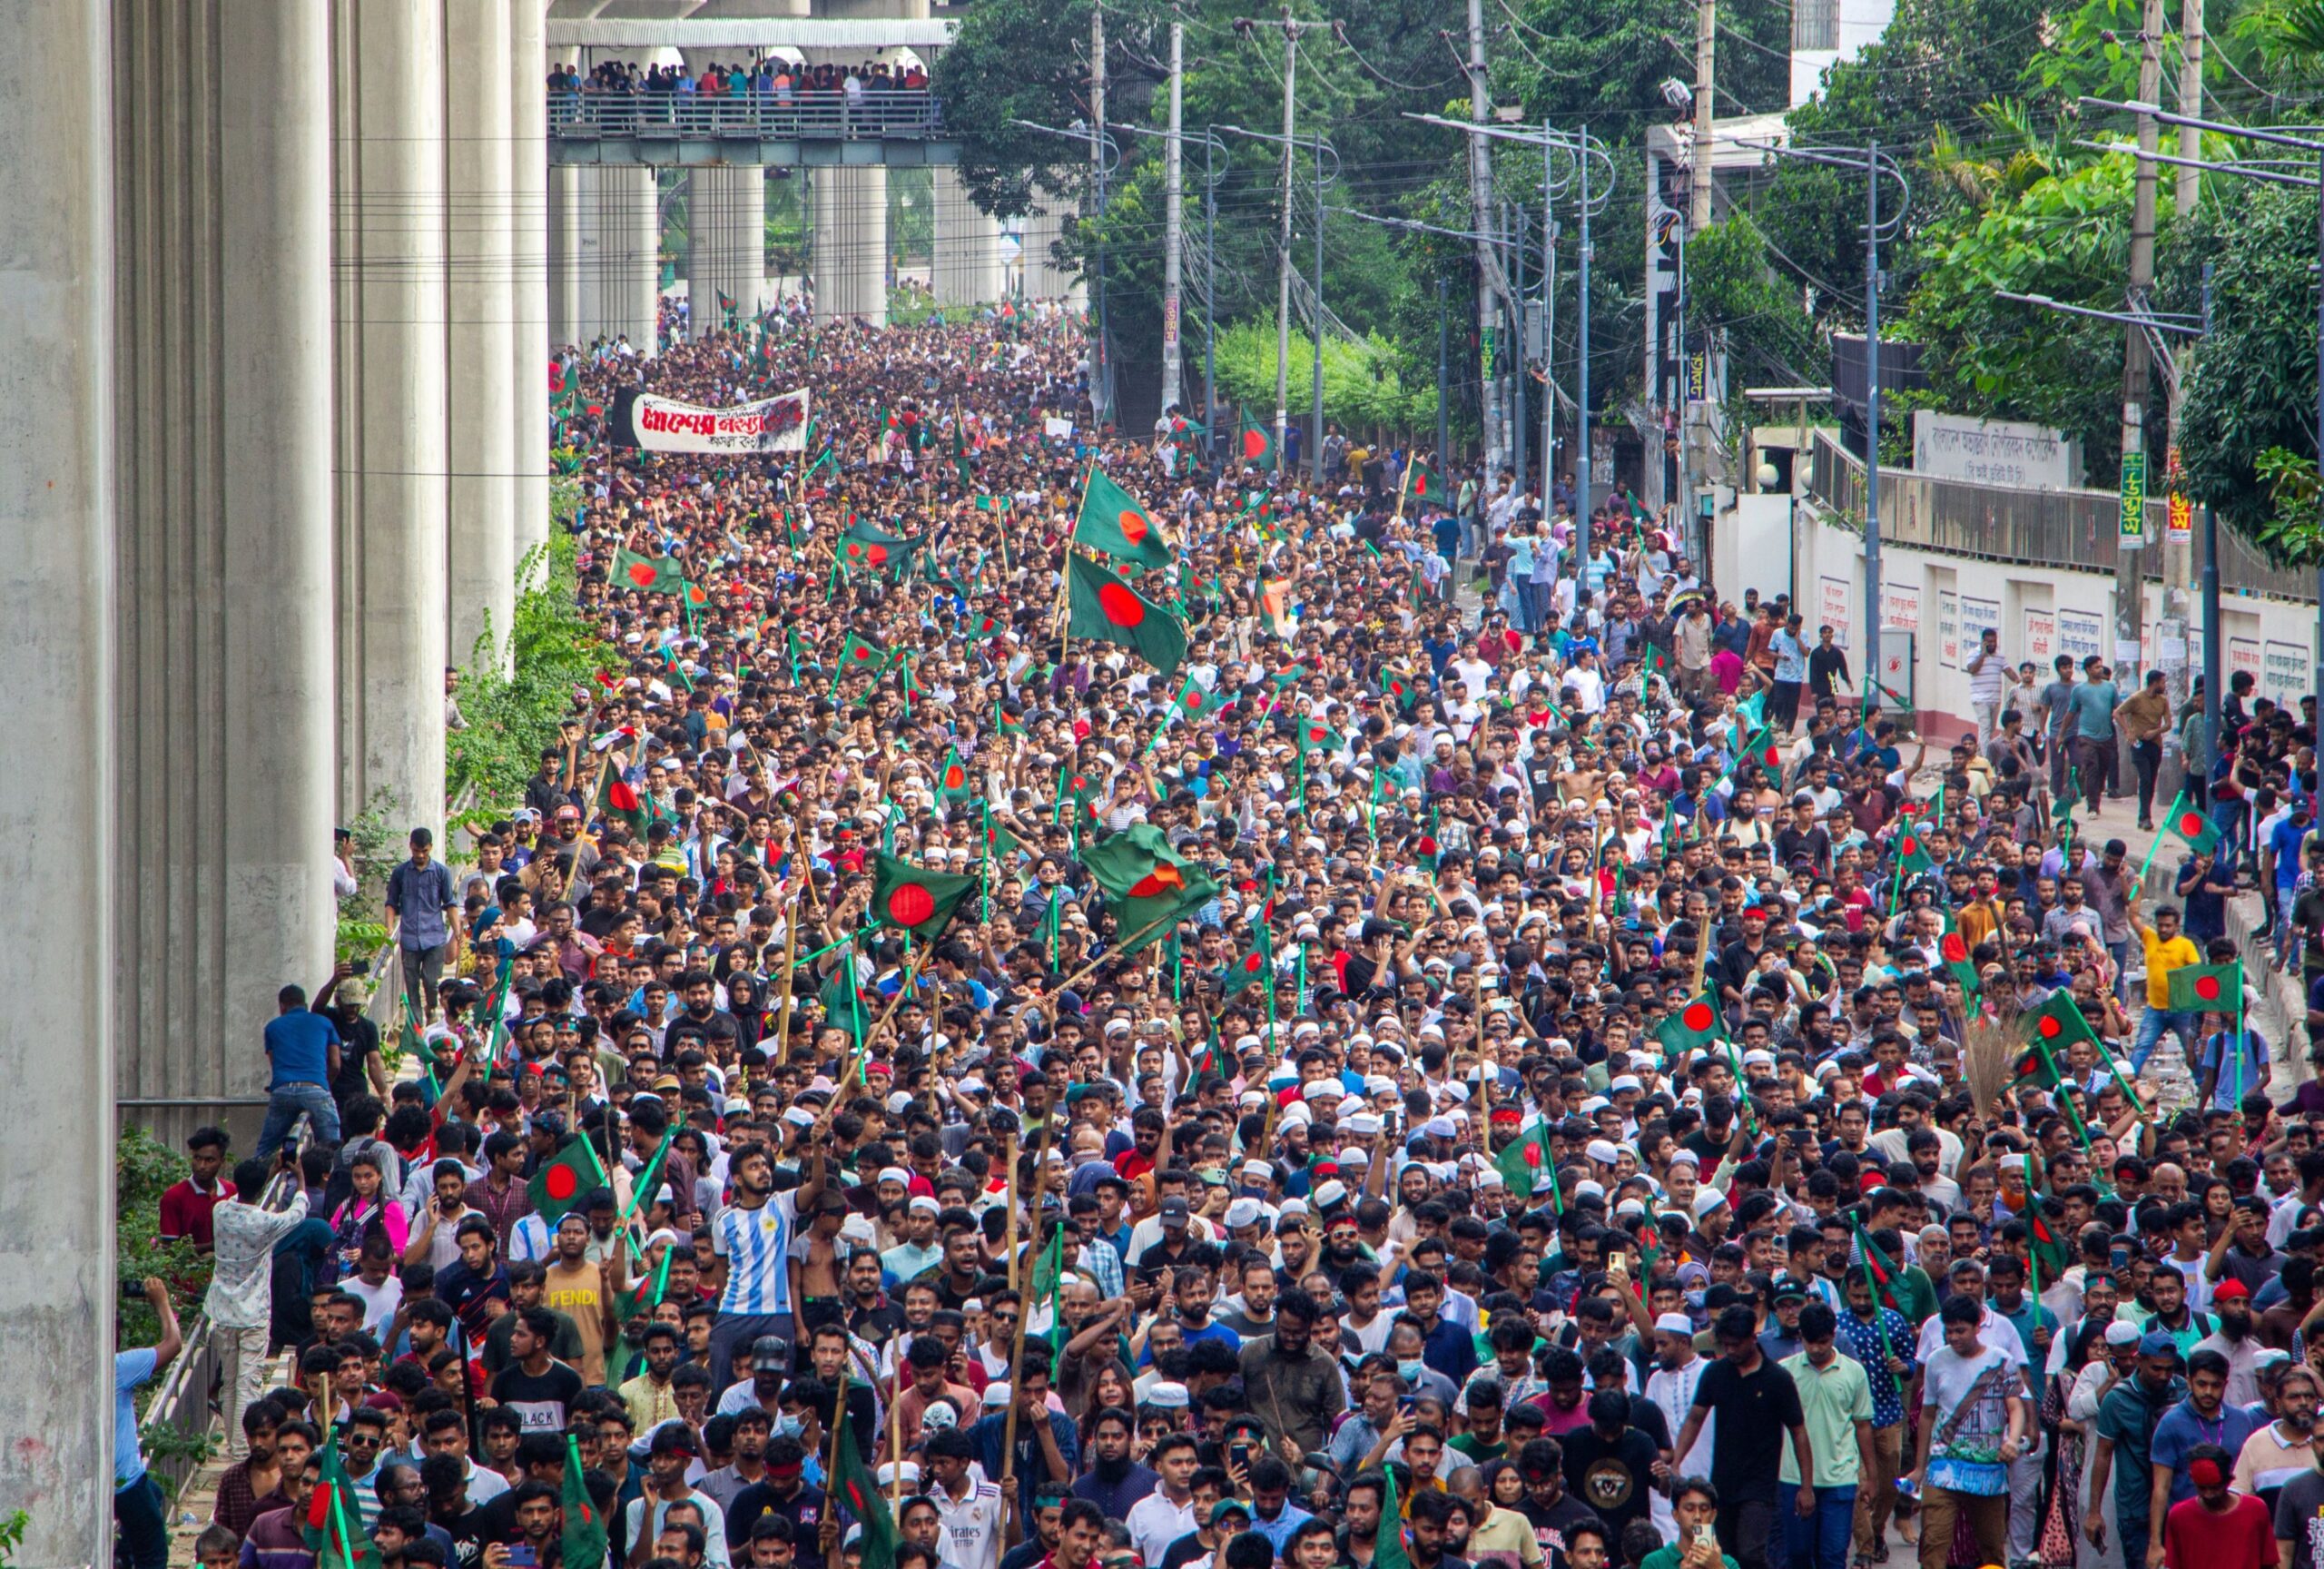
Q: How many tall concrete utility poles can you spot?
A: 7